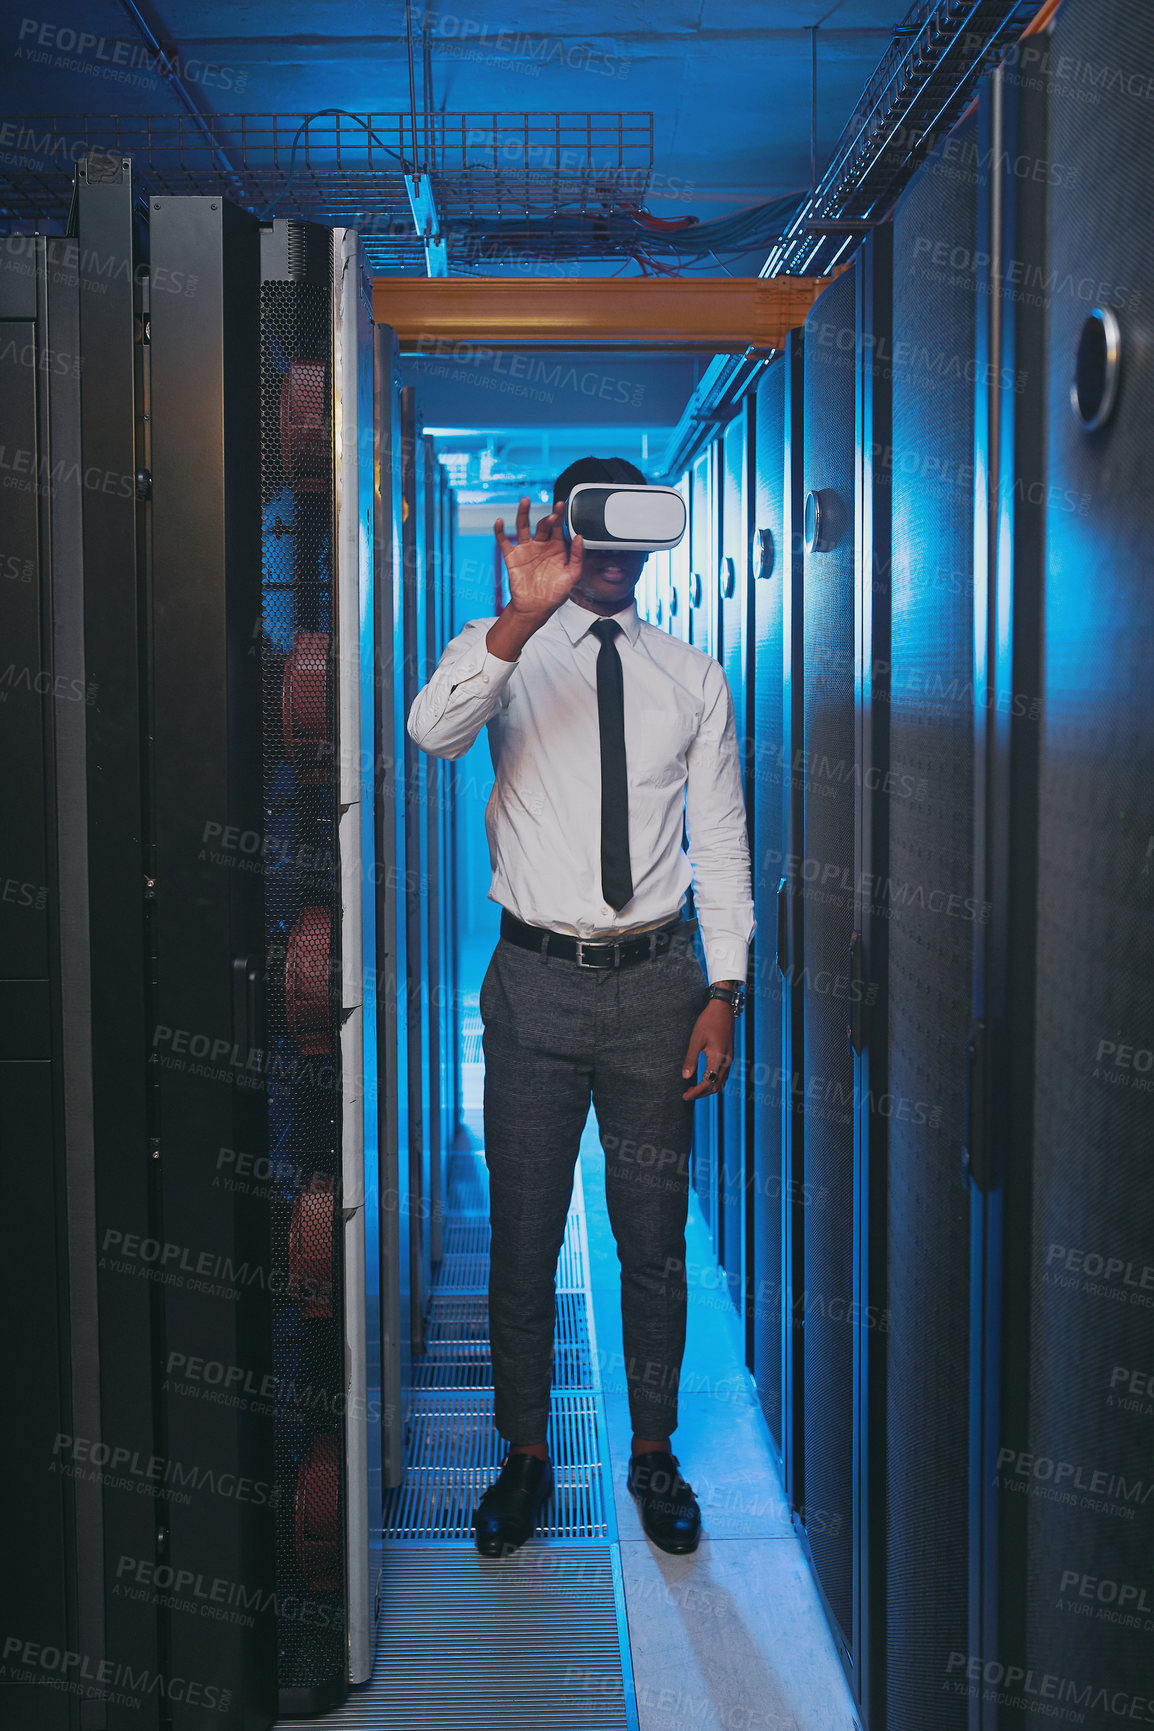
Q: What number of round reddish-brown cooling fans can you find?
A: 5